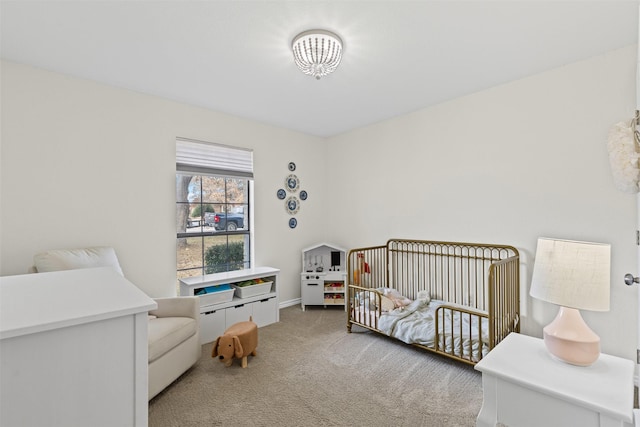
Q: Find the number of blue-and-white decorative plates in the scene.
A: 6